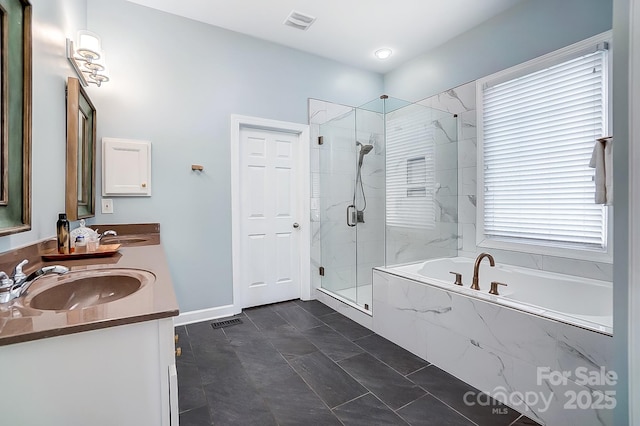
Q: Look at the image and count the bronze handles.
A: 2